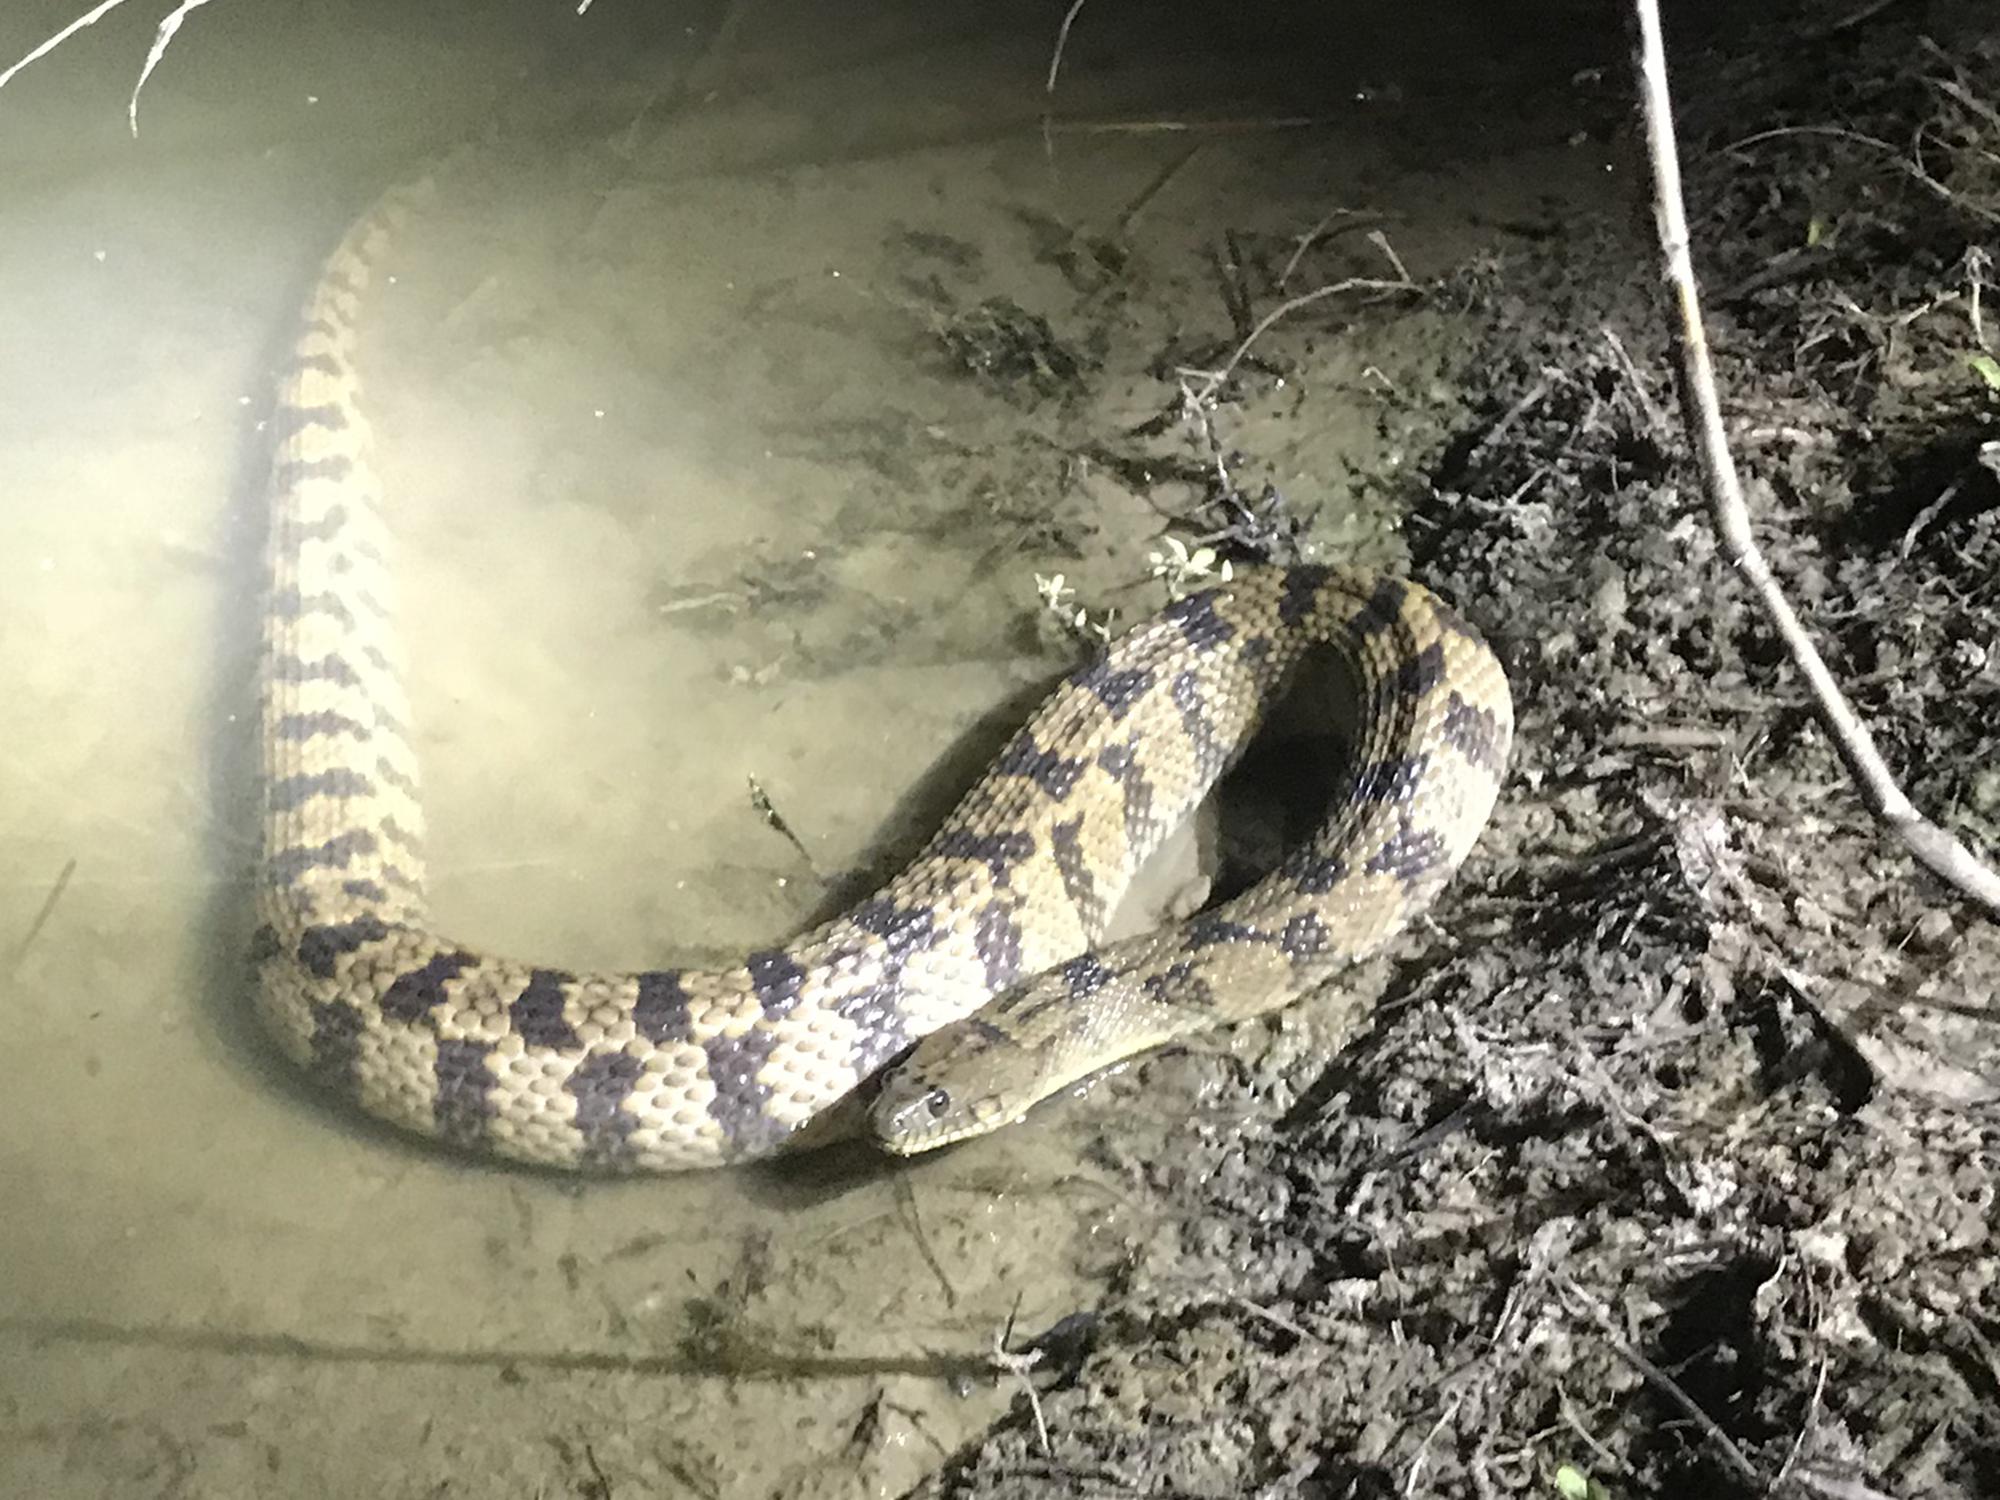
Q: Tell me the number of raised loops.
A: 1